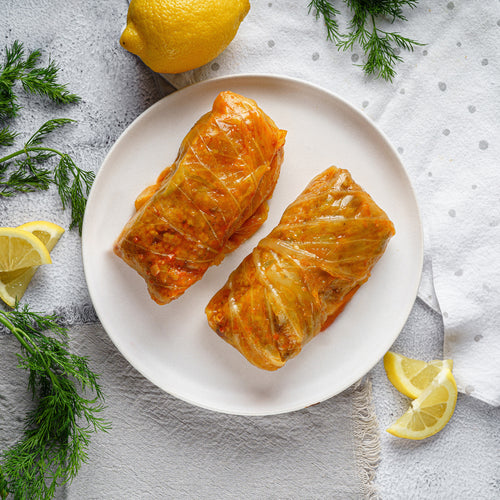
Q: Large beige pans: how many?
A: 0